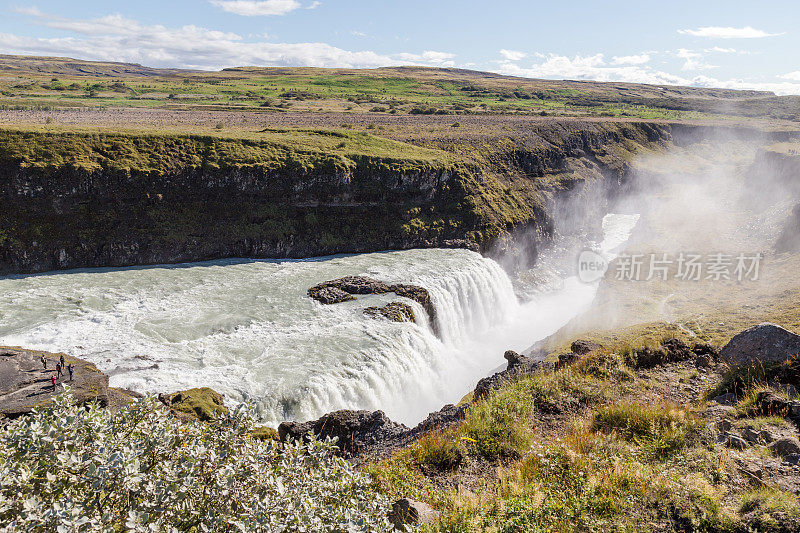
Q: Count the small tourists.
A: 5